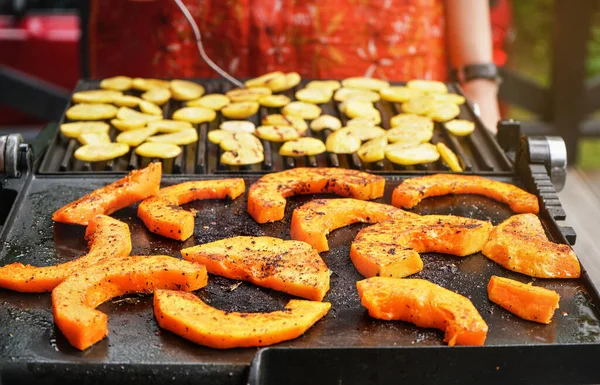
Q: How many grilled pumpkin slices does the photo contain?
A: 13